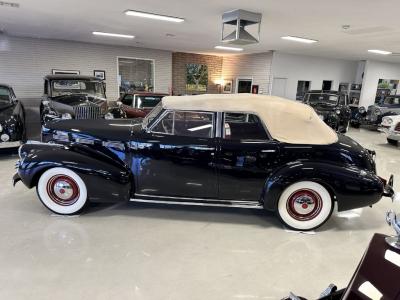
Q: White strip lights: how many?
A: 5